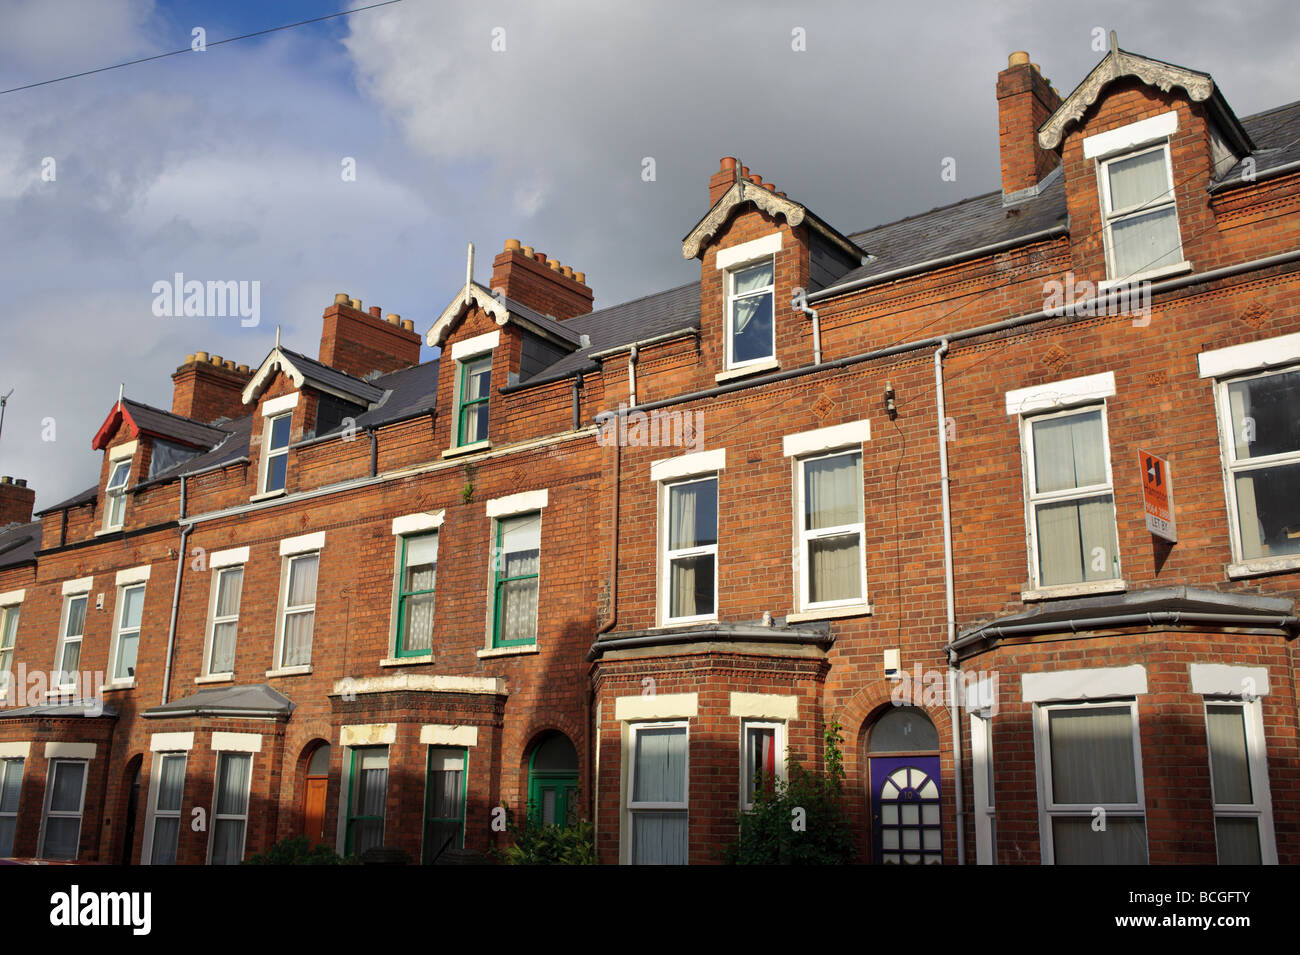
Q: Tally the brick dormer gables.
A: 5